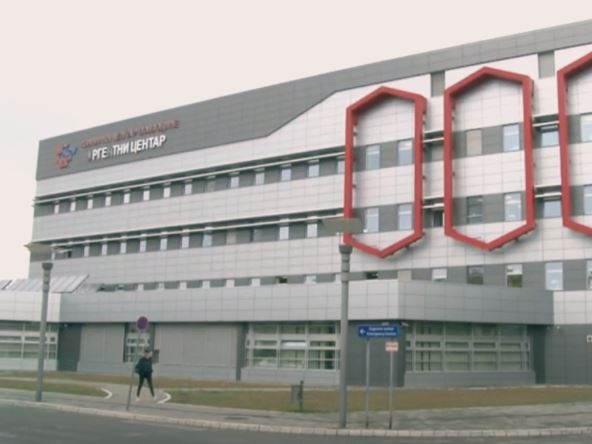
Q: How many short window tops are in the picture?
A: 4